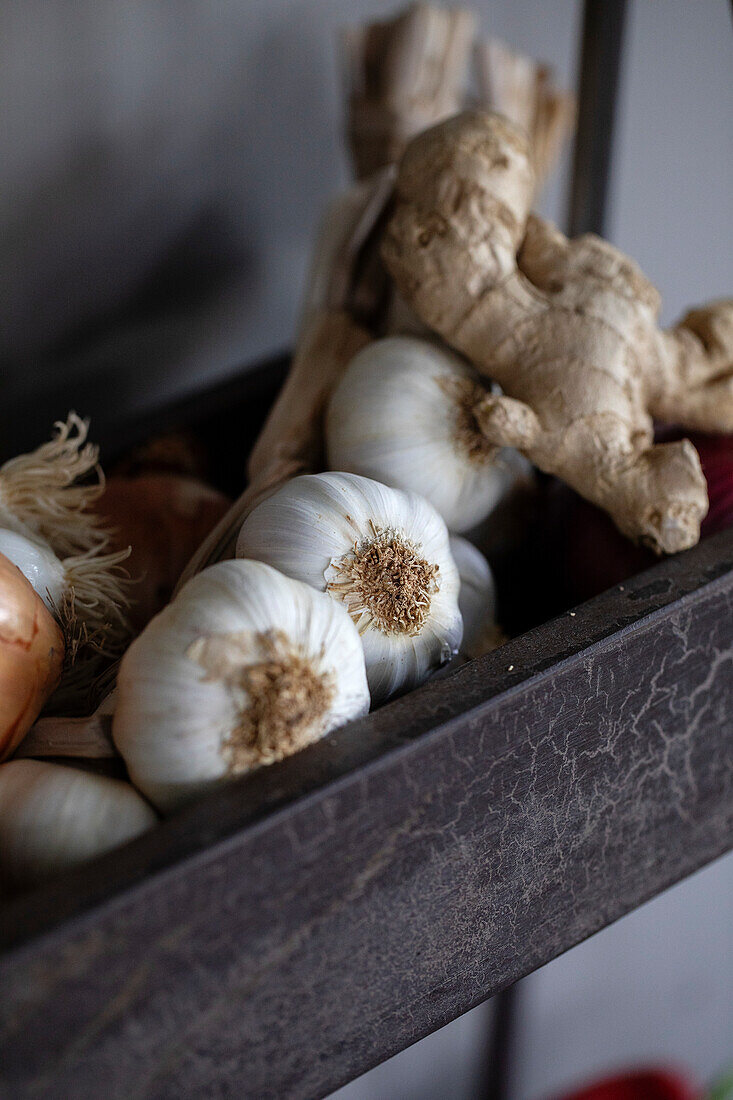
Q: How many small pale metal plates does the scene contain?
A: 0